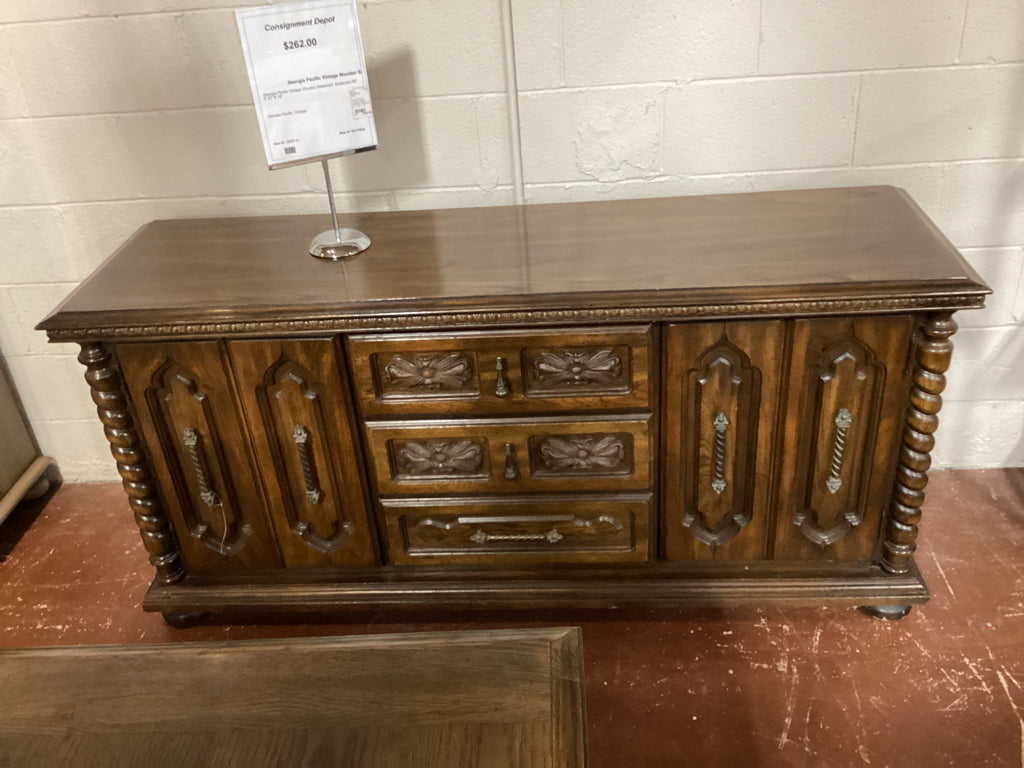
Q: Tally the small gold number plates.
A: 0